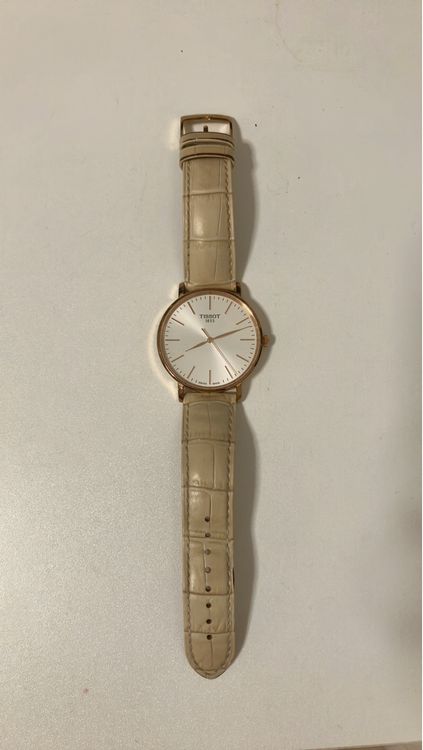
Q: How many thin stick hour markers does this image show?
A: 12